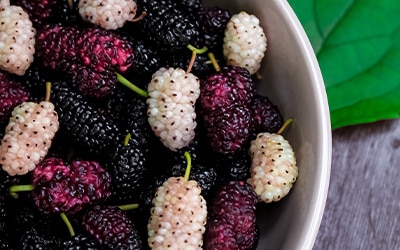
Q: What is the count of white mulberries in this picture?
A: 7